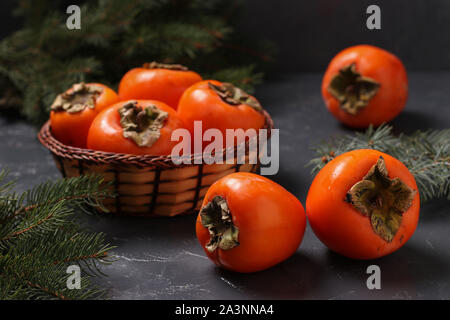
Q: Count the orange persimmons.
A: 7